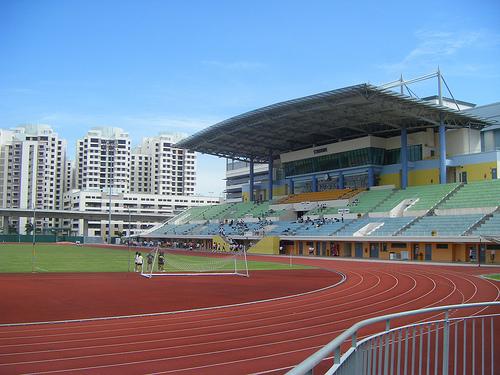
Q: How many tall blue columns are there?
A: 4